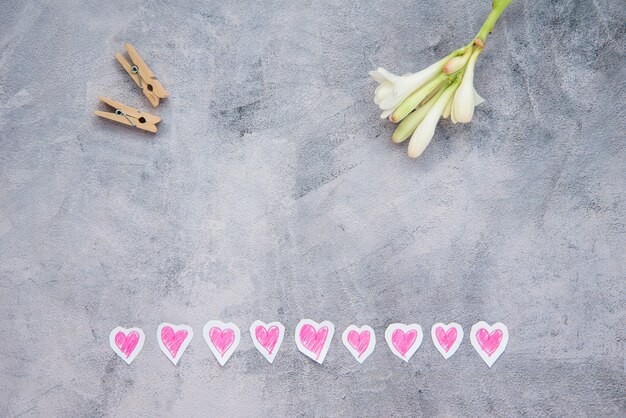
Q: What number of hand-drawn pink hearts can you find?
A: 9